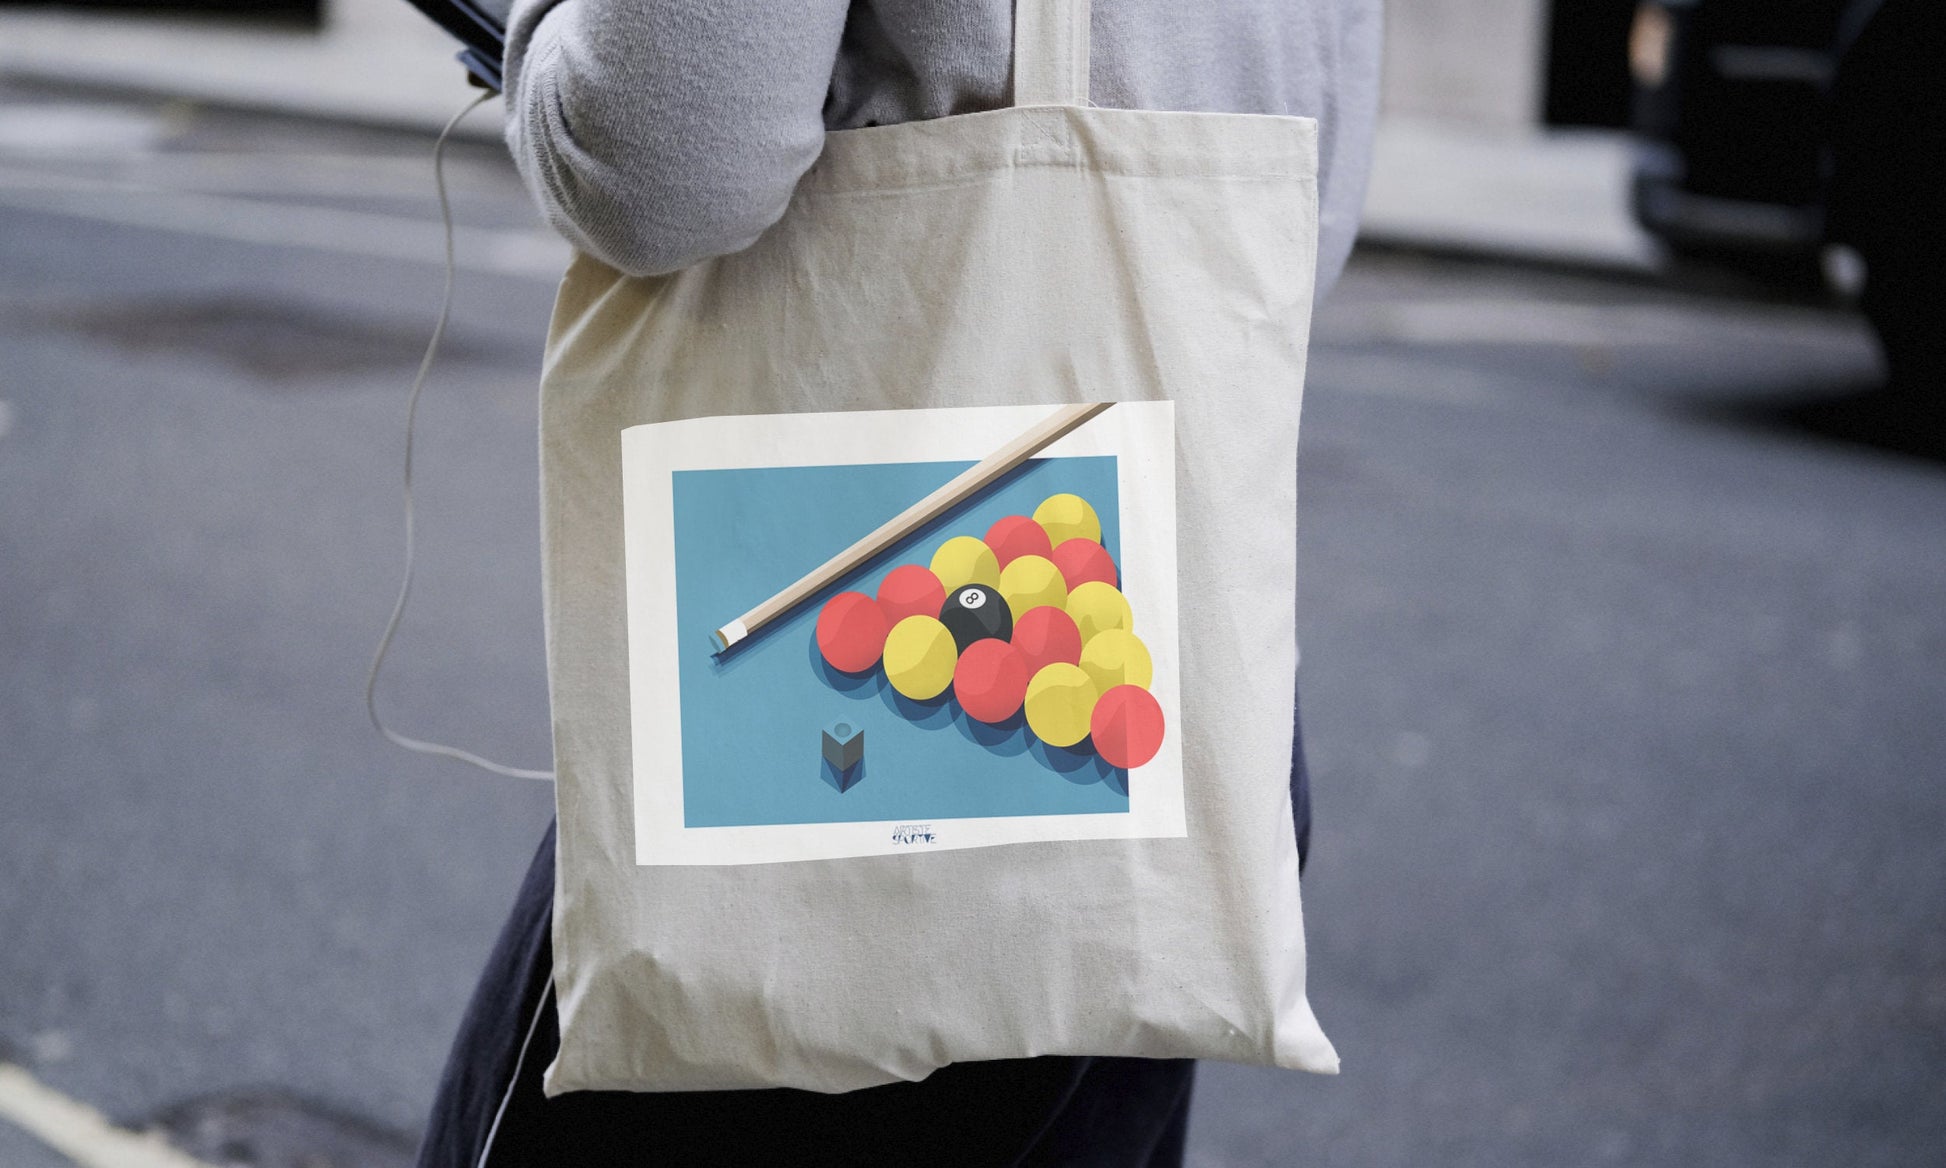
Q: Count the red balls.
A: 7